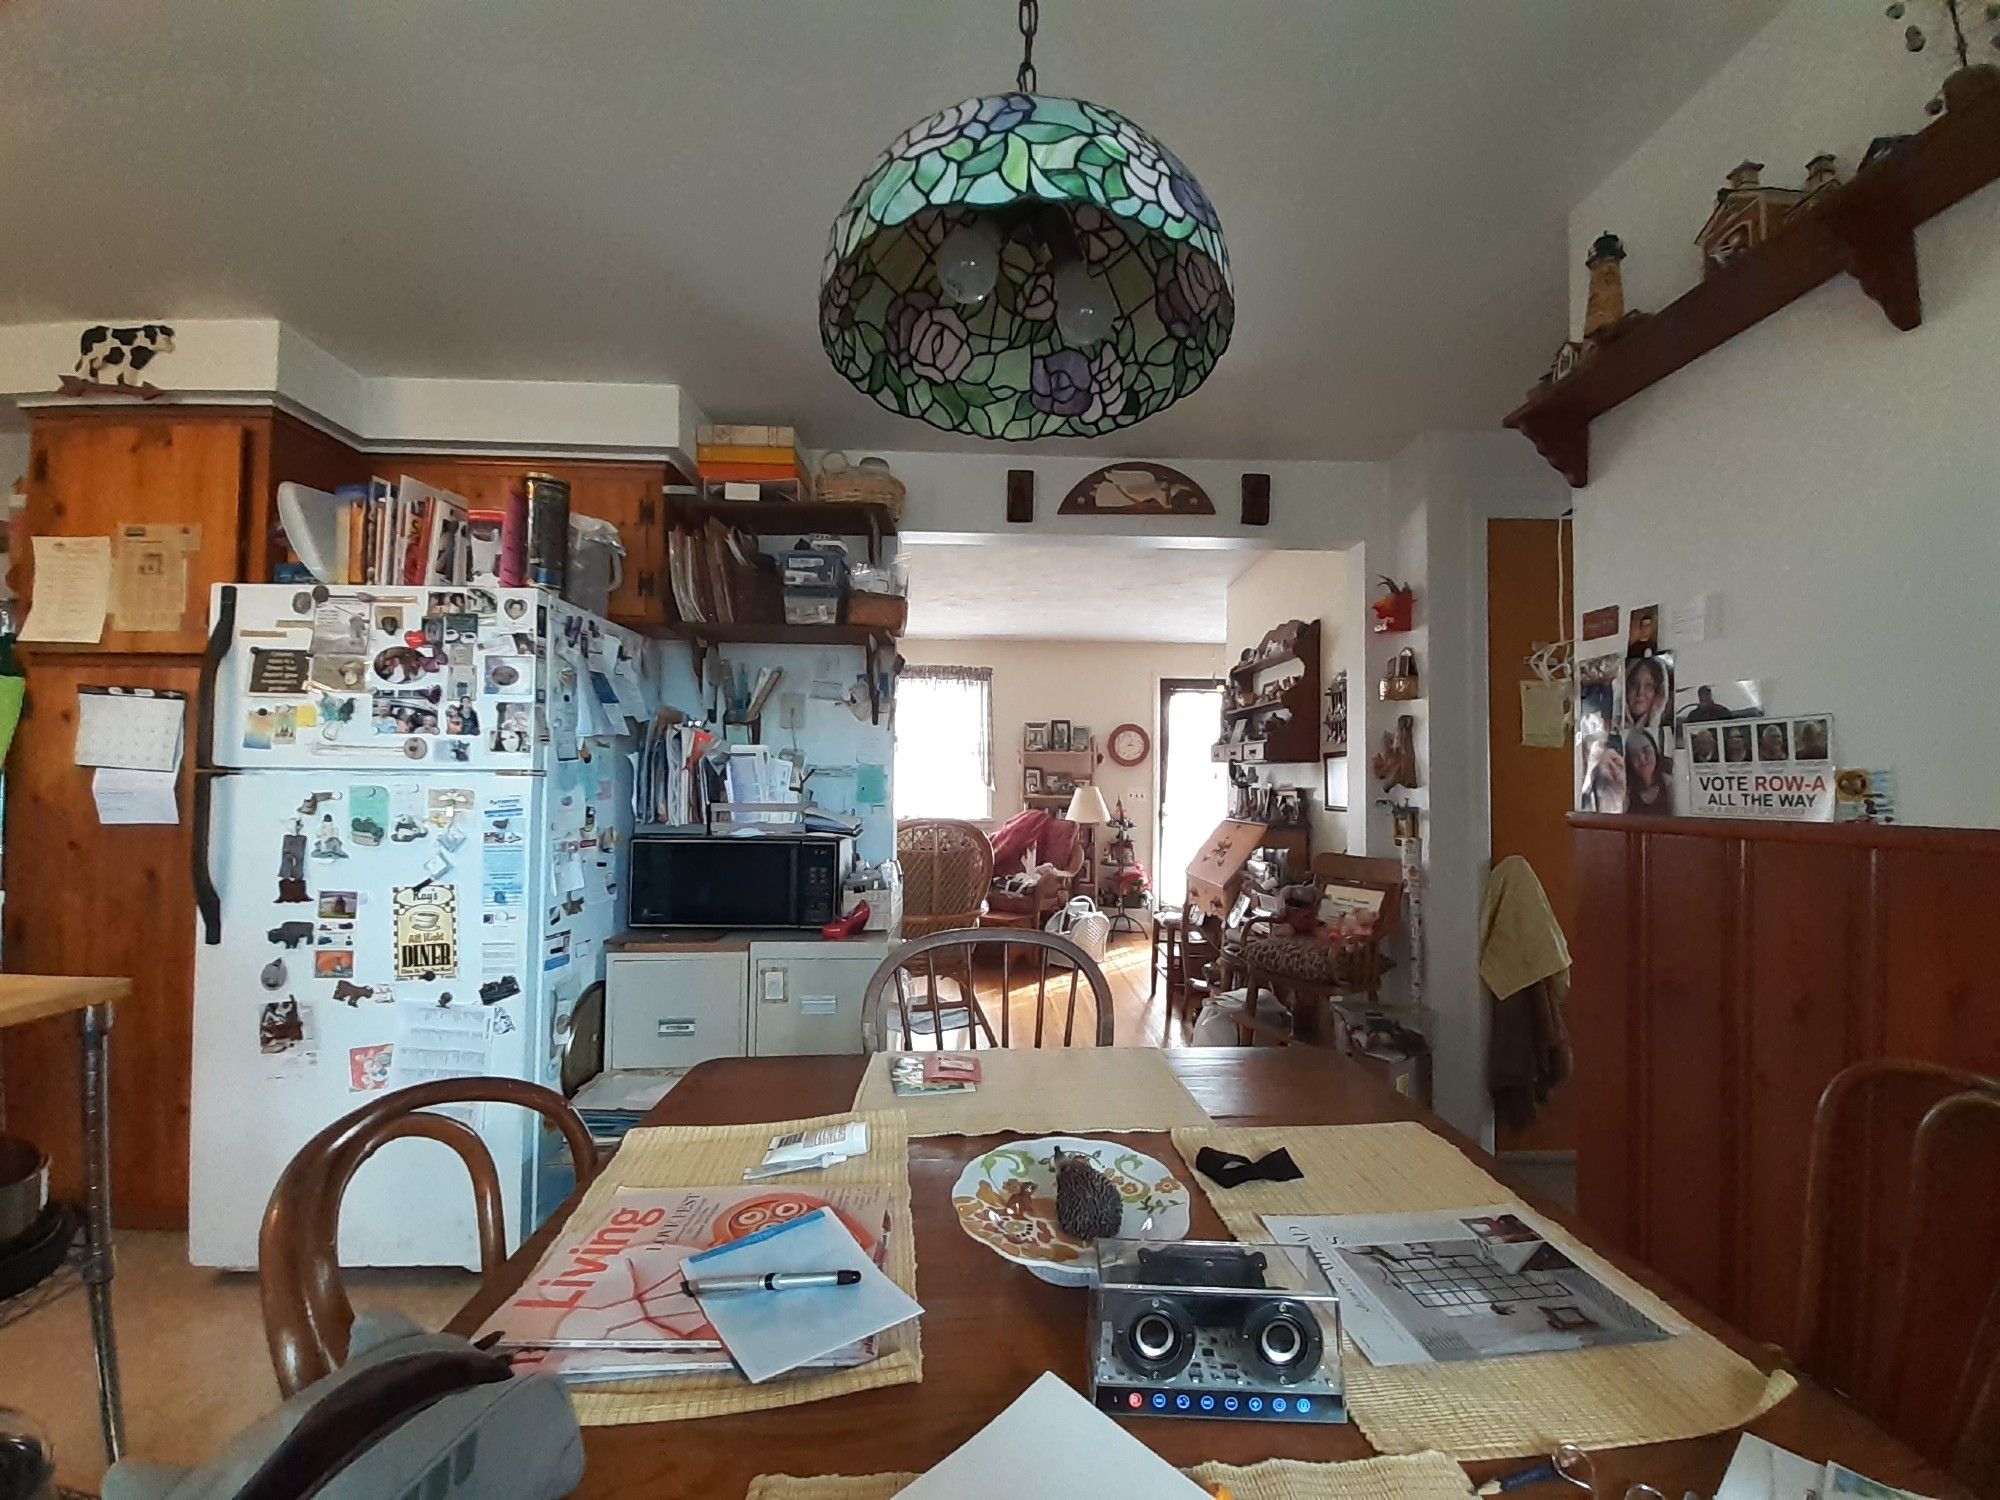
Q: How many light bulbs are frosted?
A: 2